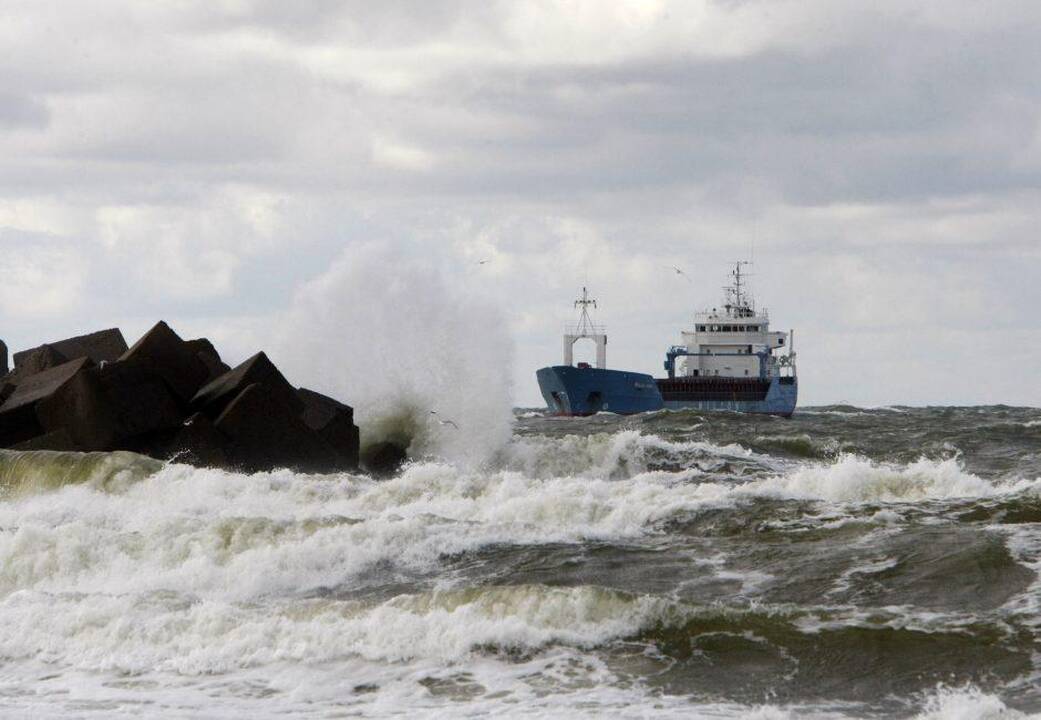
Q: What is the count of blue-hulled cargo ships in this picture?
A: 1